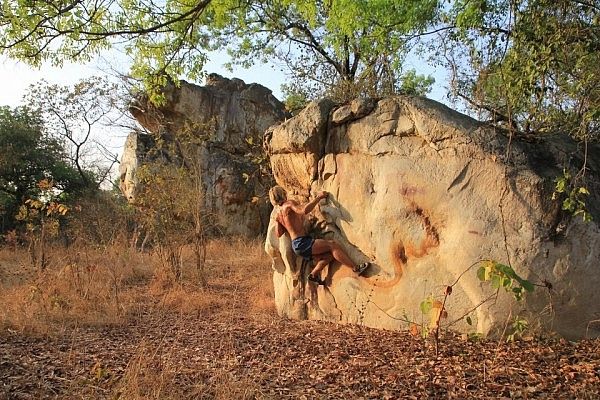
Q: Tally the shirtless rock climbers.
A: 1